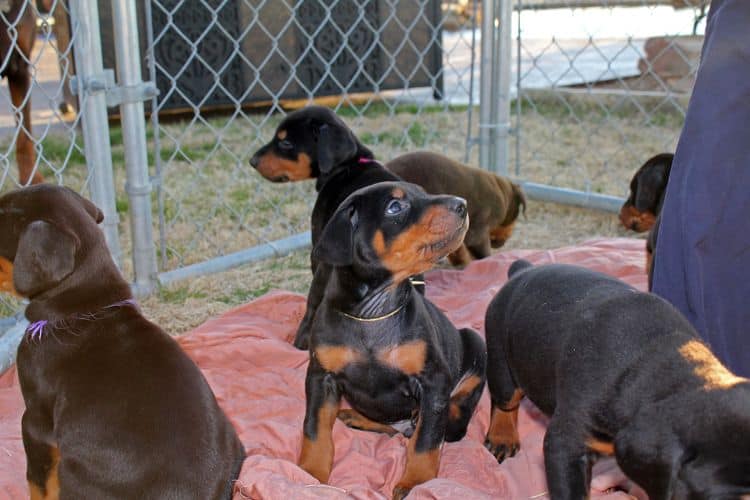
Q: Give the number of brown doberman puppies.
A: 2